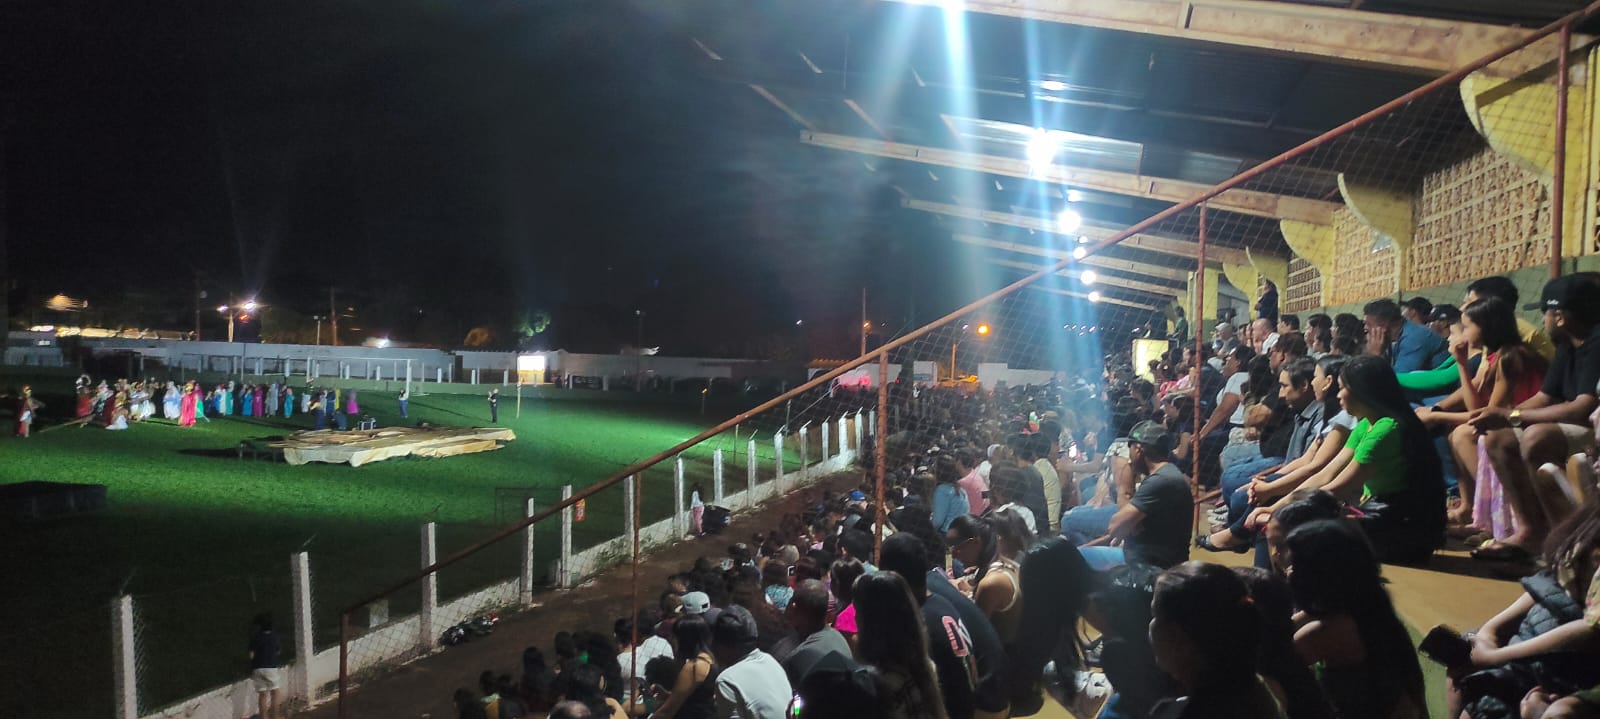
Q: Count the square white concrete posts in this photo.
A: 15